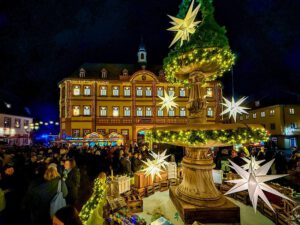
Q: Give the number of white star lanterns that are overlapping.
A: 4